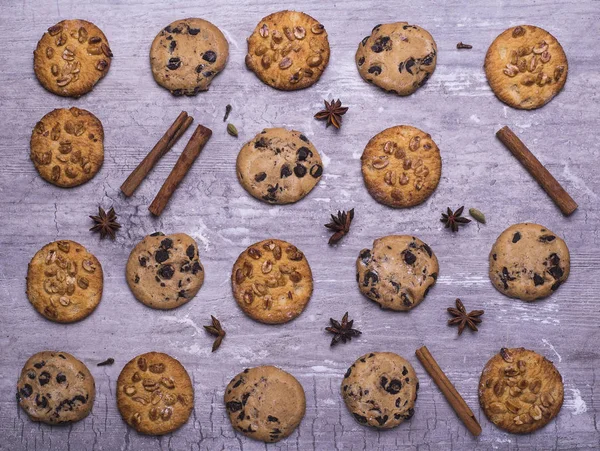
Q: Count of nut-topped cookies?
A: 9